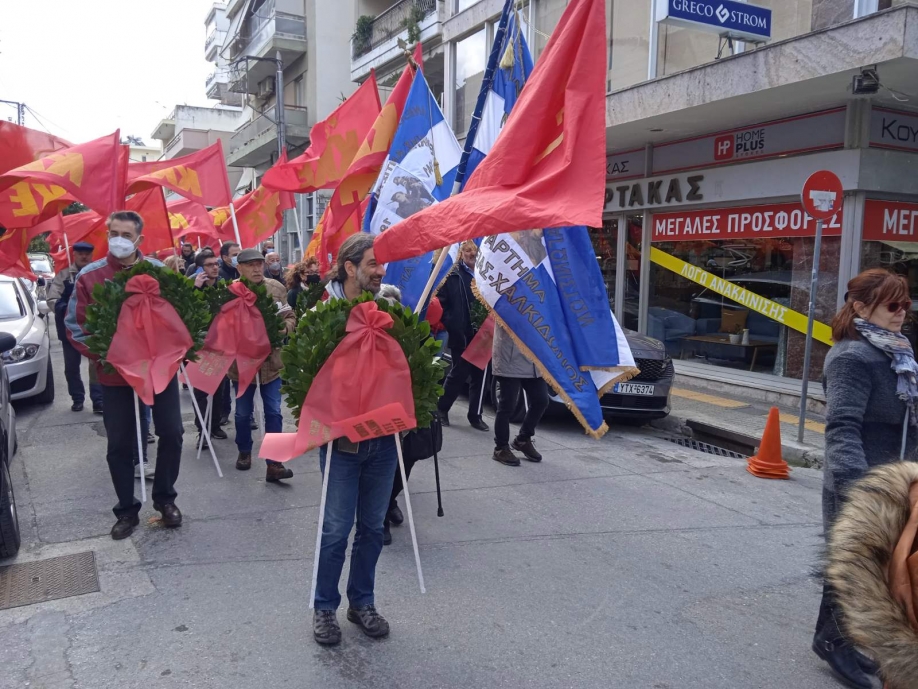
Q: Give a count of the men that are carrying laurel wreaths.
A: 3